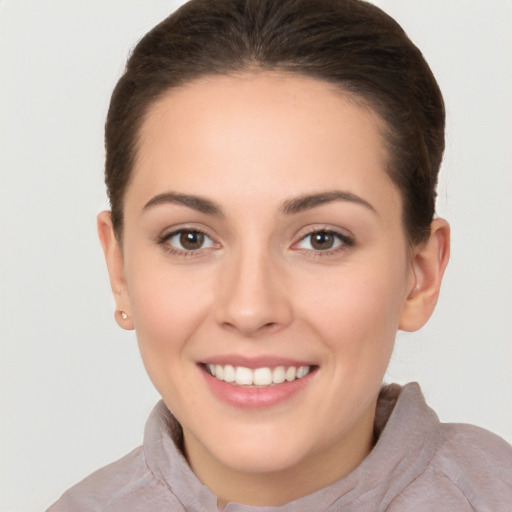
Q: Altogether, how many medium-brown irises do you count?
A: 2